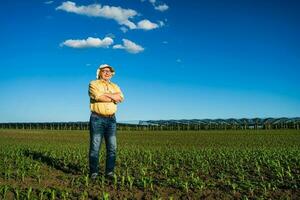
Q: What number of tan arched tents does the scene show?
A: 0